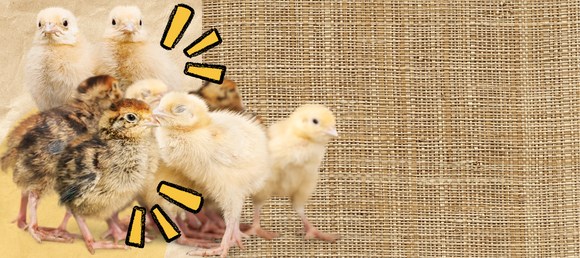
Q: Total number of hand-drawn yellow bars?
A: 6